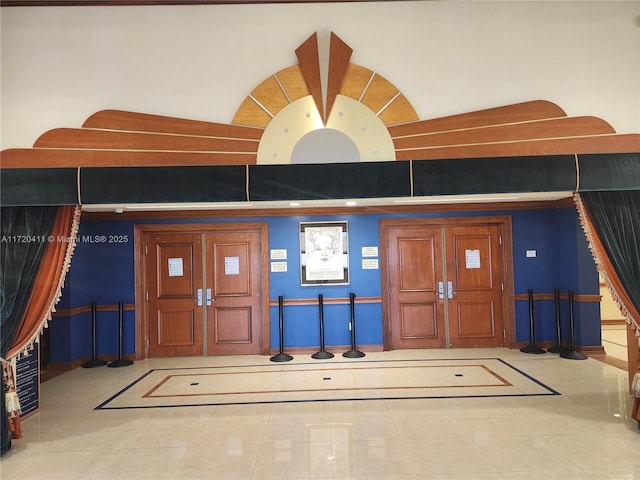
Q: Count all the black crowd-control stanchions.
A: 8